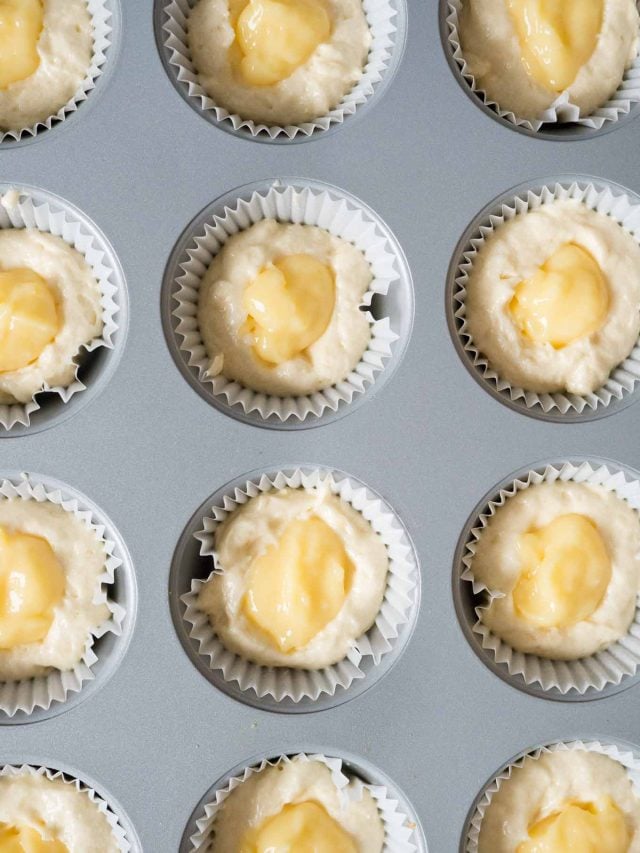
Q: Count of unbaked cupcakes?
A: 12